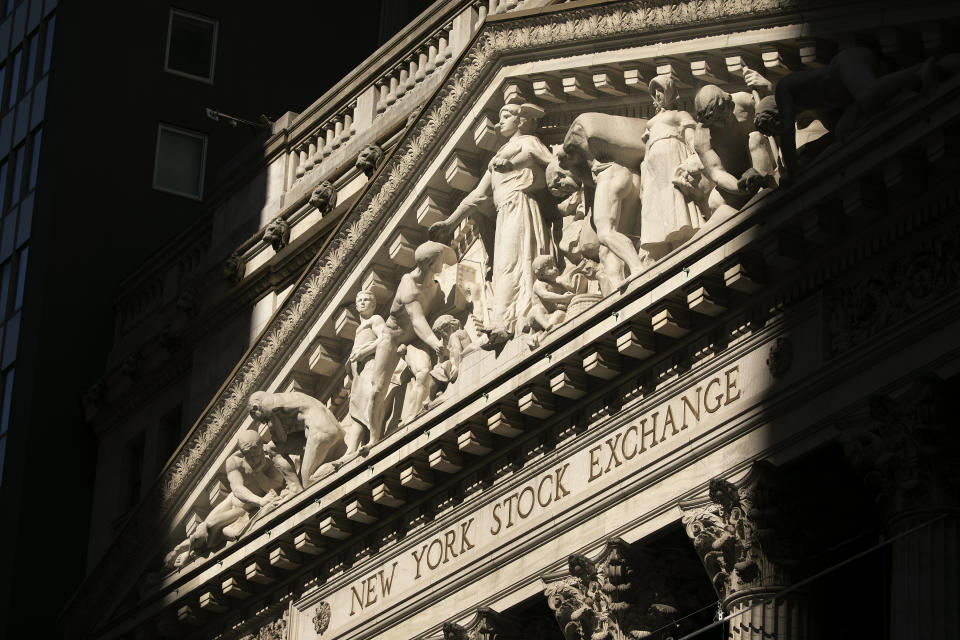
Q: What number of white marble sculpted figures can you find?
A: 11